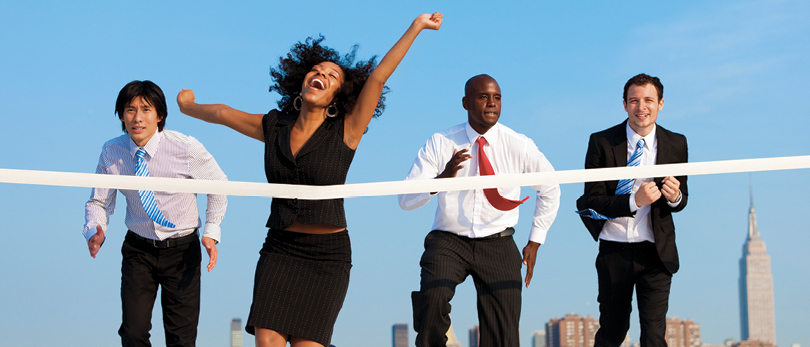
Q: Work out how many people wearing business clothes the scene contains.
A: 4